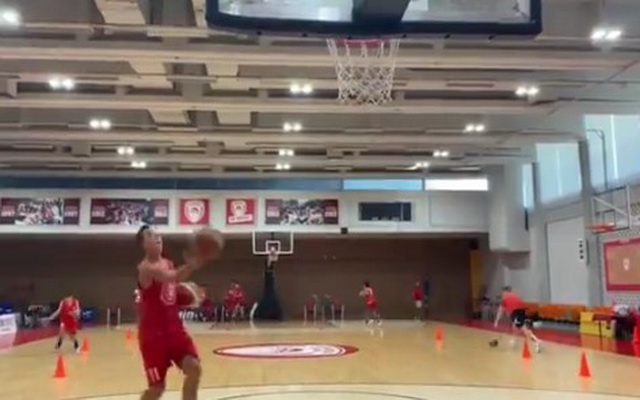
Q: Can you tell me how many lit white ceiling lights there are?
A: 14